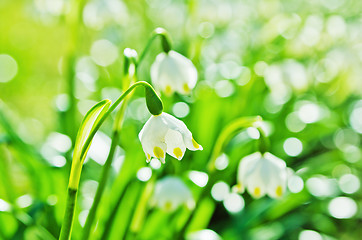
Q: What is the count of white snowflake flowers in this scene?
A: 4